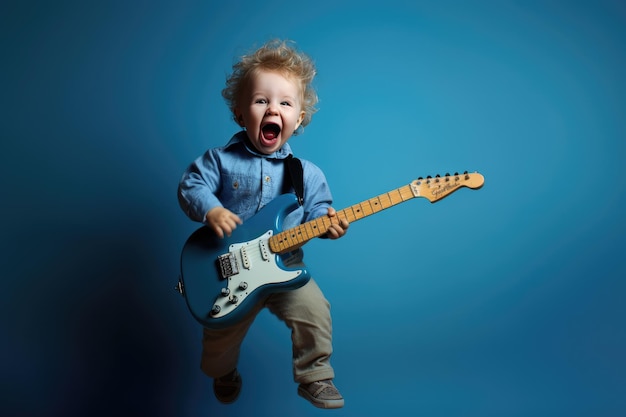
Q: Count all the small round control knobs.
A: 4